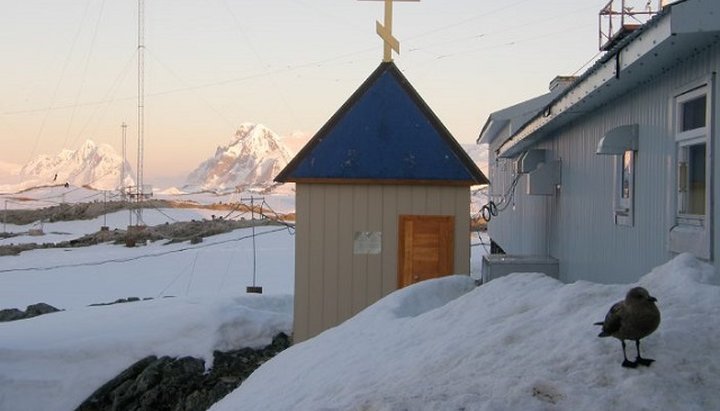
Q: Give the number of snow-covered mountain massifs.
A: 2